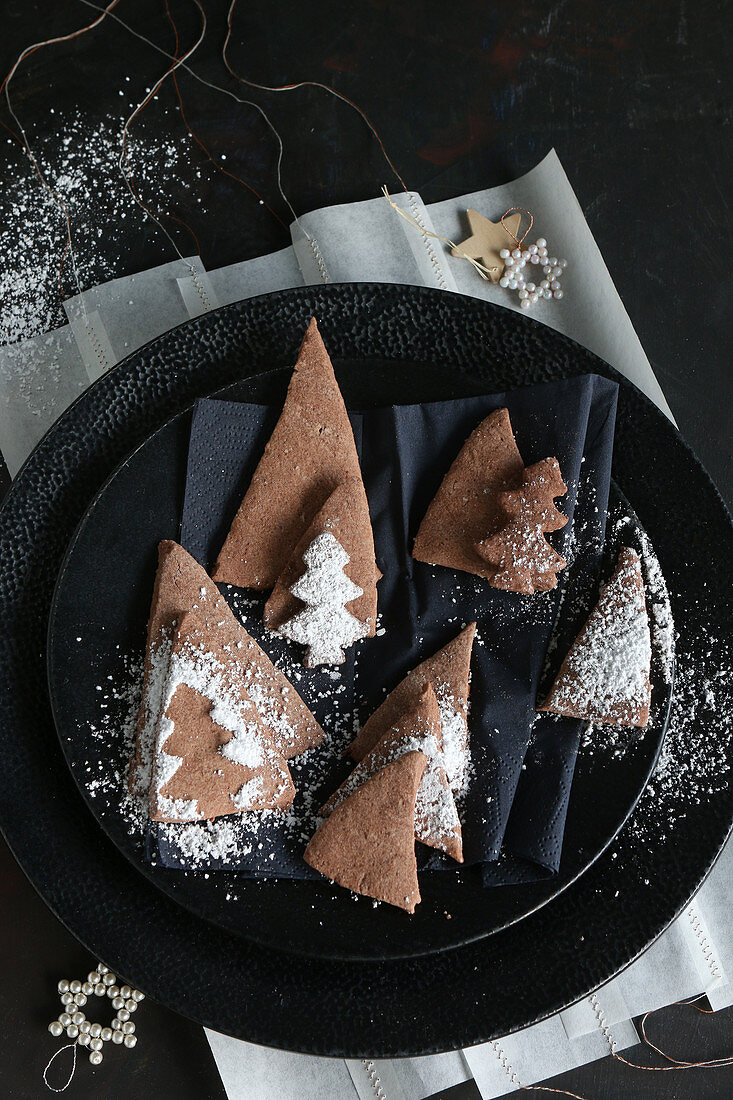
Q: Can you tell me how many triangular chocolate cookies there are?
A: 9